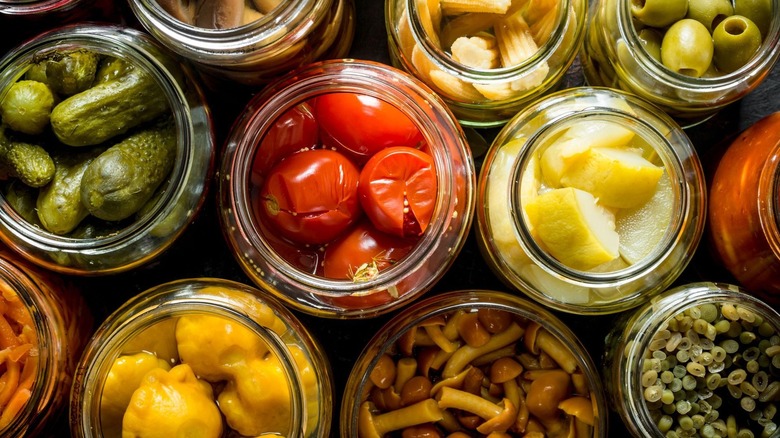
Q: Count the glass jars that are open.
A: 12